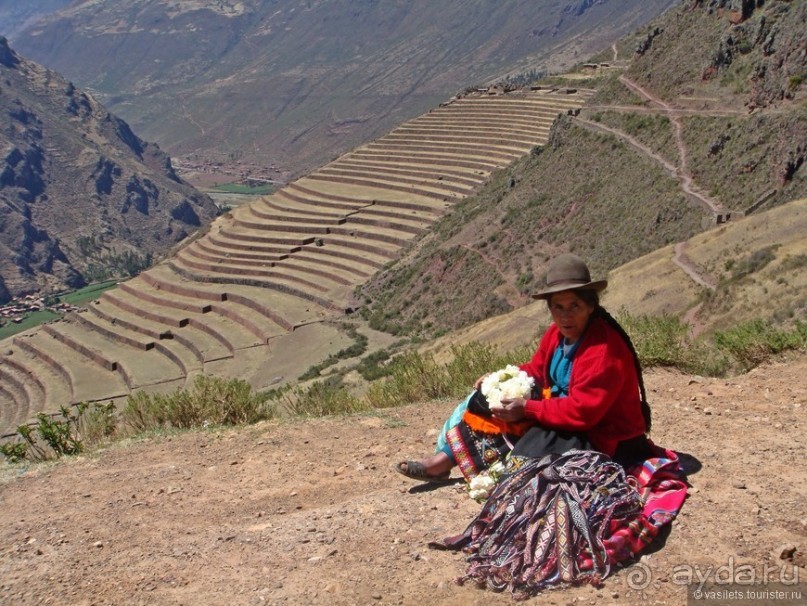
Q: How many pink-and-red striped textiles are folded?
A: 1